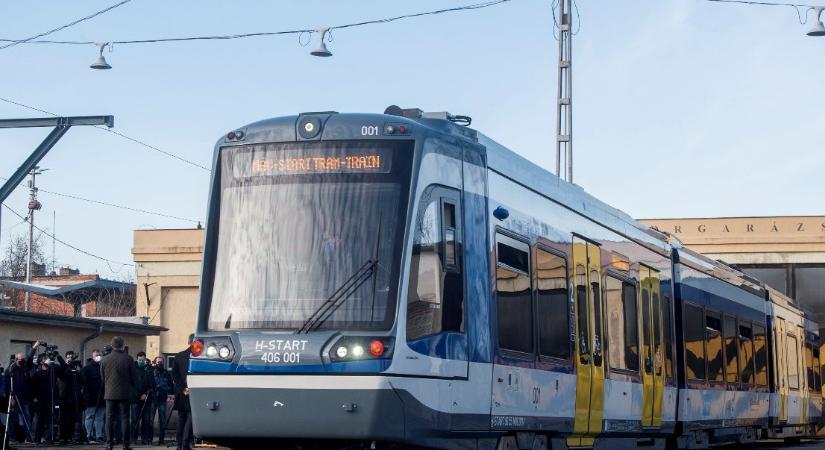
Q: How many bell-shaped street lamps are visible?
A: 3